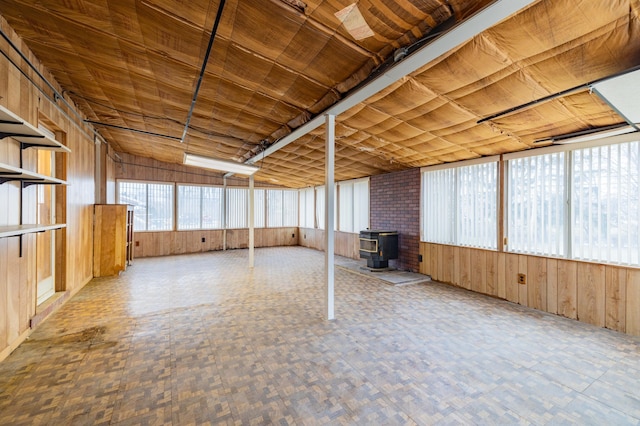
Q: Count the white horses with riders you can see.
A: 0